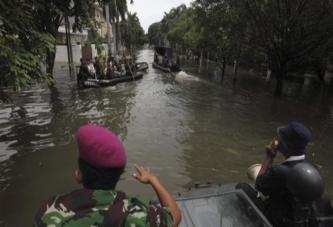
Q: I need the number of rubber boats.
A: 3